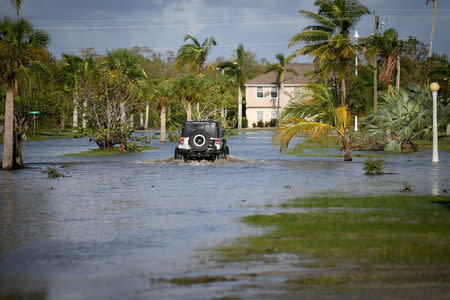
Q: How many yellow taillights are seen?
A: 0